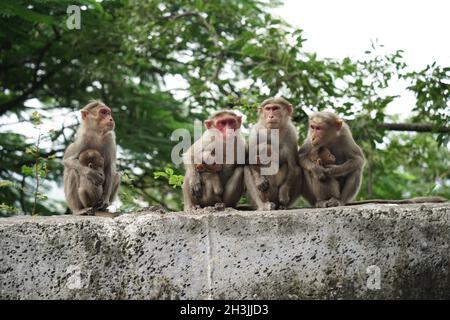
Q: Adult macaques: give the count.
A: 4